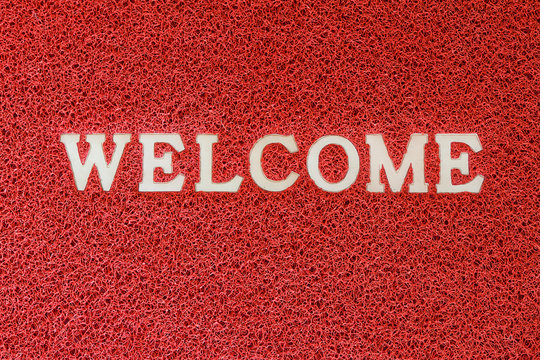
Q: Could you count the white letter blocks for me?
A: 7